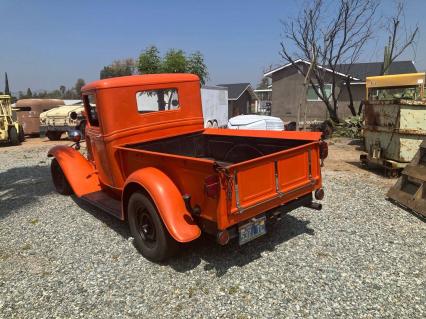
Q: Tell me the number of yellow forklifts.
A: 1